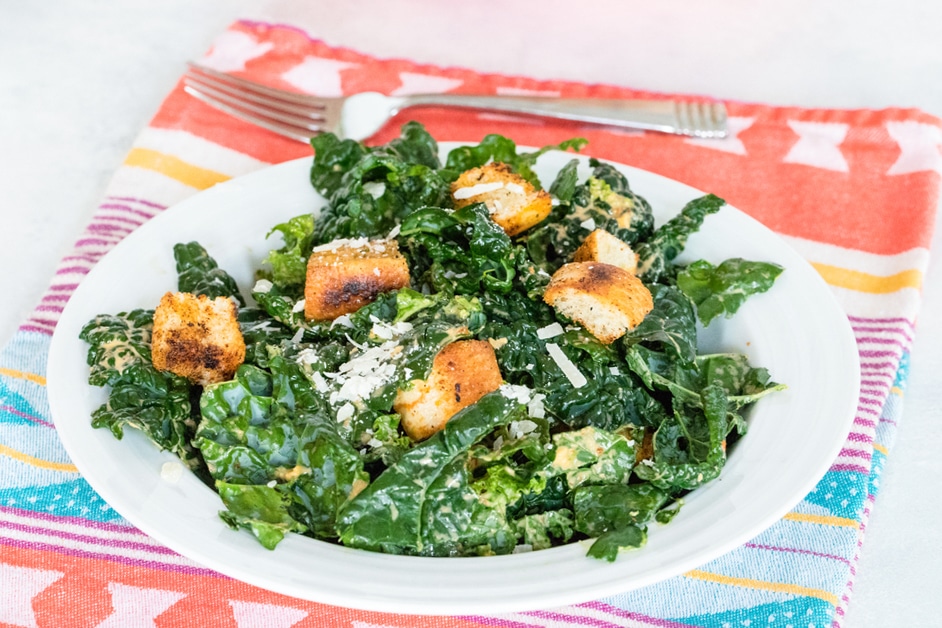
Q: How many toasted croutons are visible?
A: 6